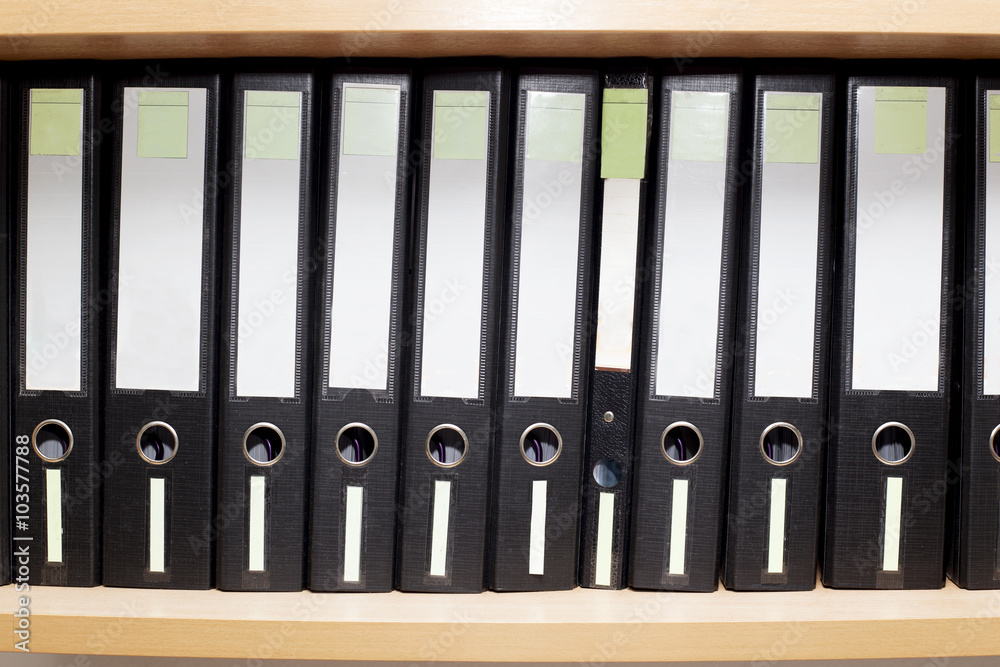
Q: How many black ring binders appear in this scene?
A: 11